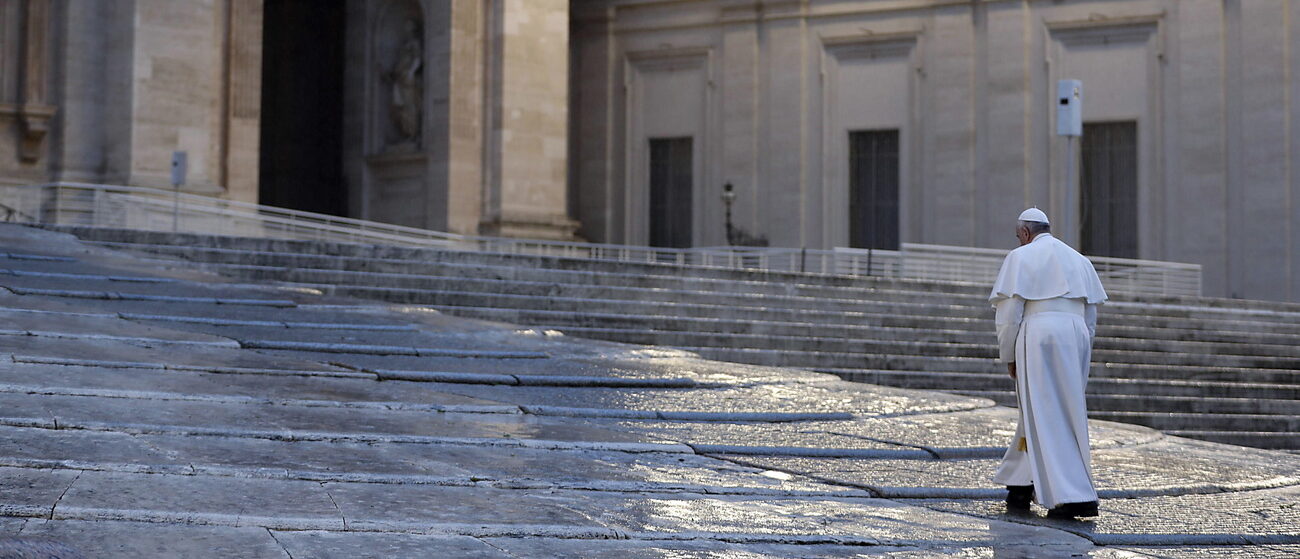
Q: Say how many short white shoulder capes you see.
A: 1